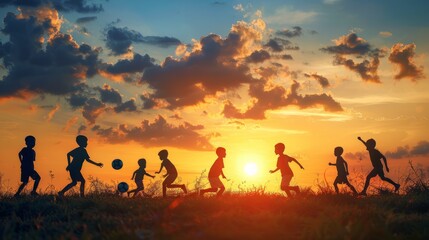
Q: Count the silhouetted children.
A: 8